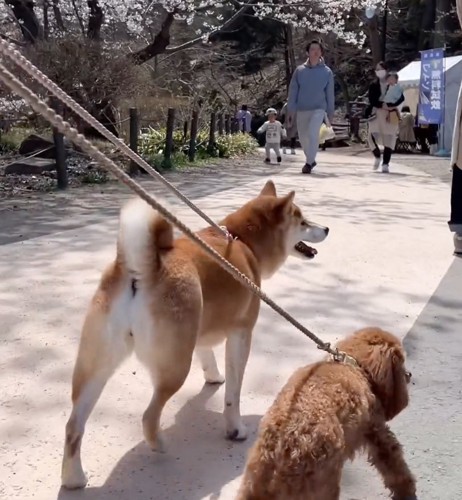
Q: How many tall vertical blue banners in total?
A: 1